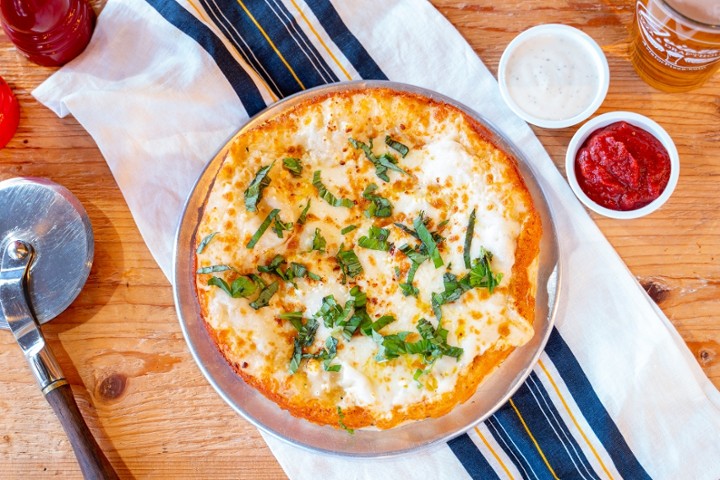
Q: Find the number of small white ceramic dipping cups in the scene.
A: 2